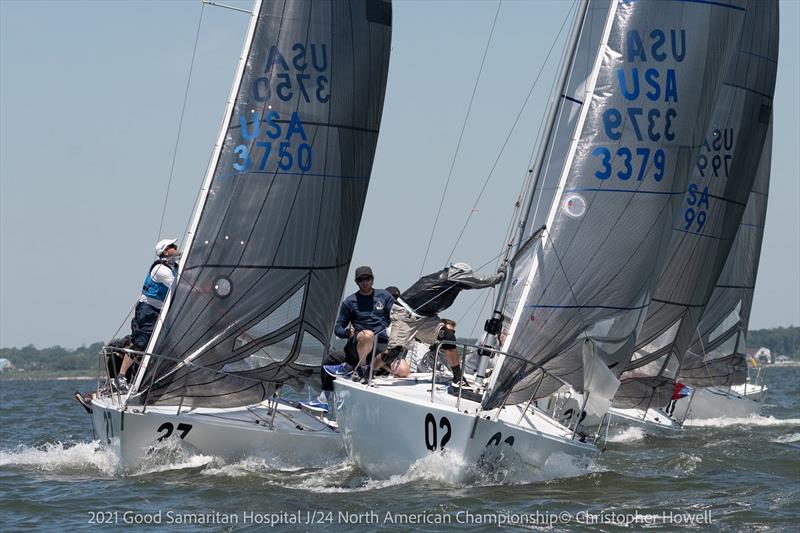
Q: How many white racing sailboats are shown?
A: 4